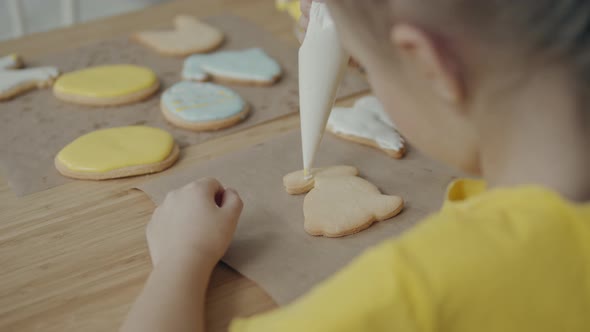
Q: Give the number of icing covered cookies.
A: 6